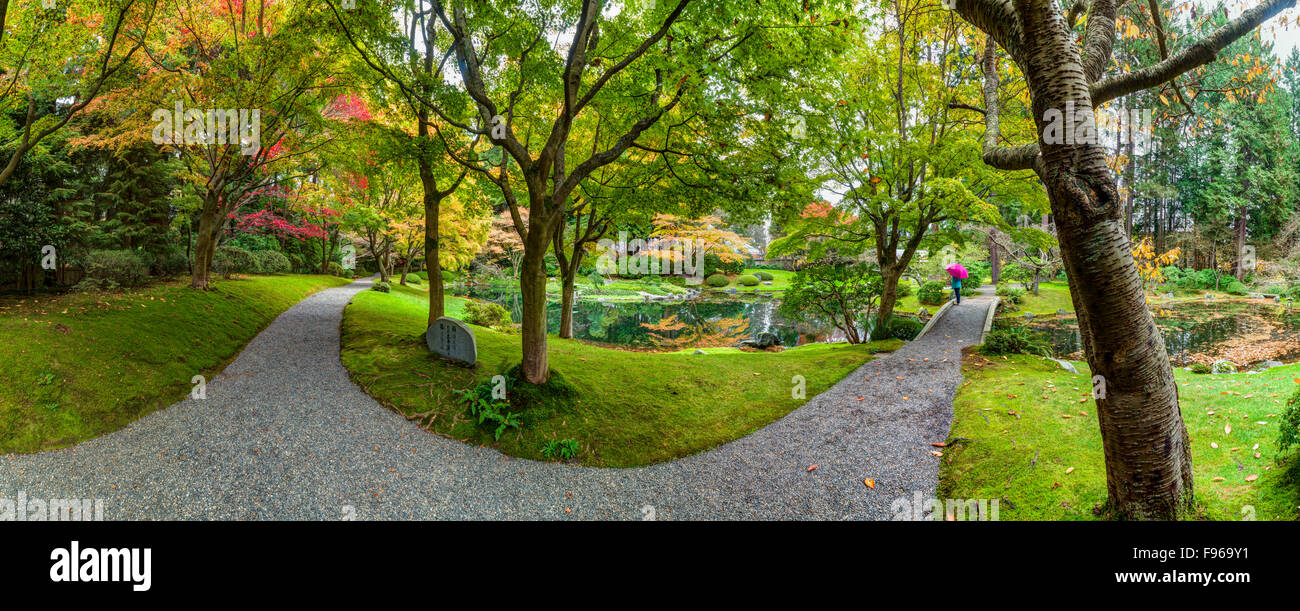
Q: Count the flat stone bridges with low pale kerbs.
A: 1